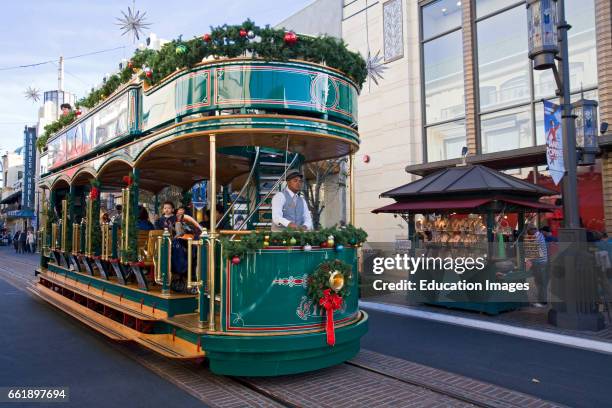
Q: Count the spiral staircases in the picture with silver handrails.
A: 1